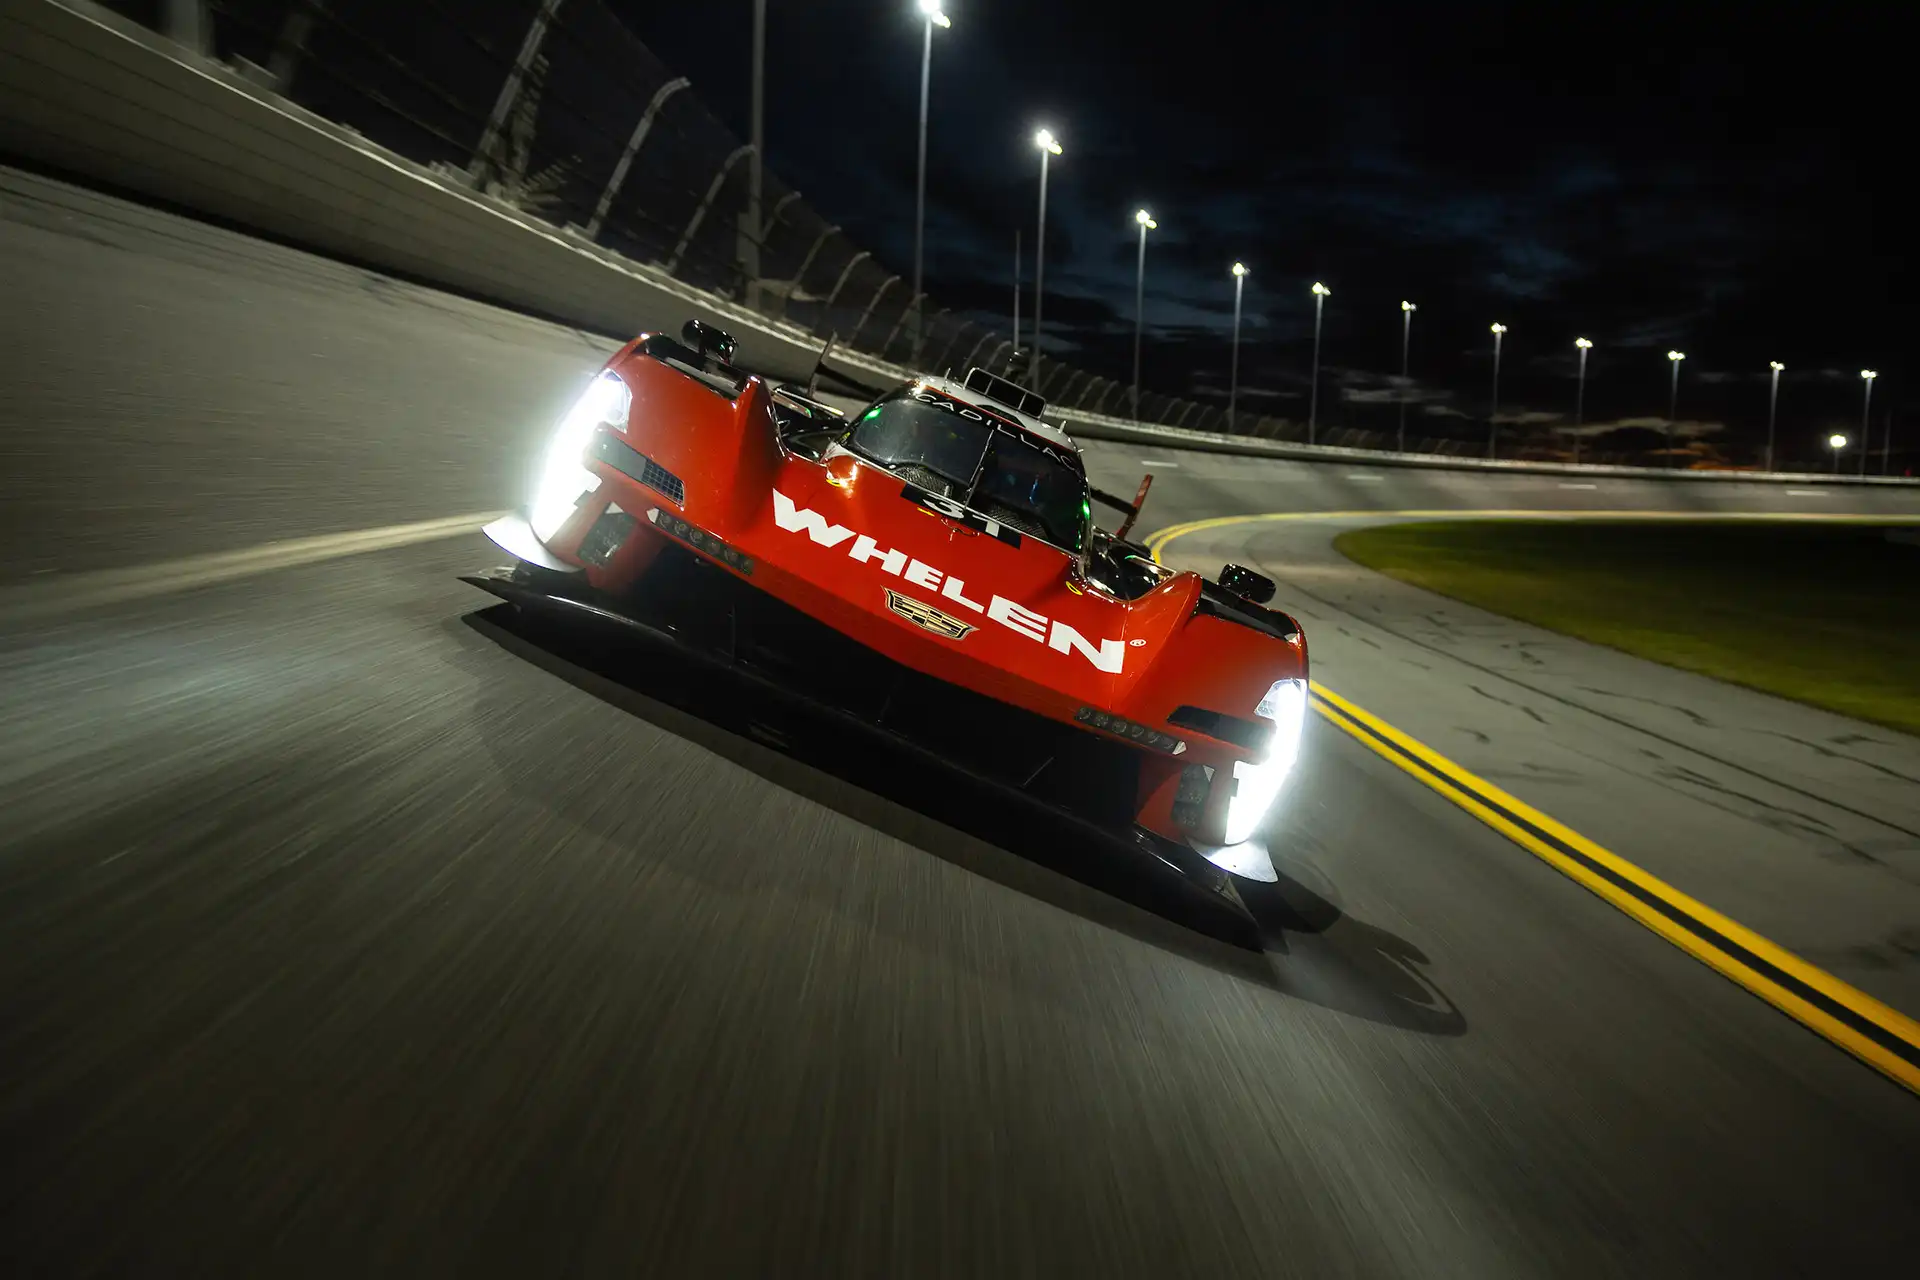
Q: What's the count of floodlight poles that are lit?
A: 12